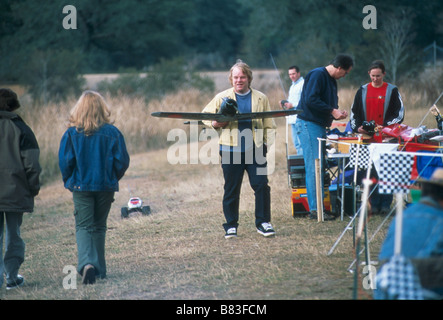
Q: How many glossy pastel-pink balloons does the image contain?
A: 0